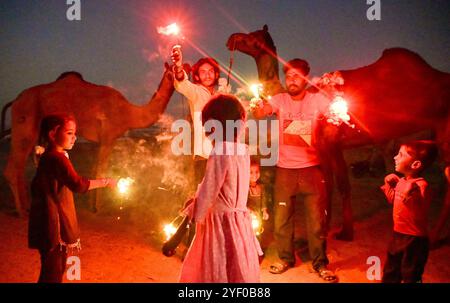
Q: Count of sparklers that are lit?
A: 6